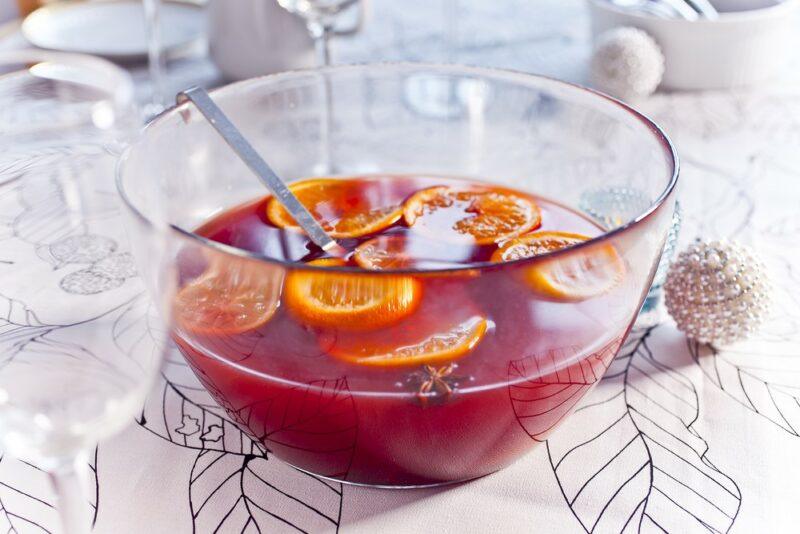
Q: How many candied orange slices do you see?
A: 7